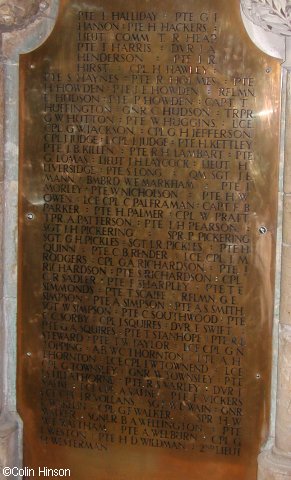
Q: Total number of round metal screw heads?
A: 6